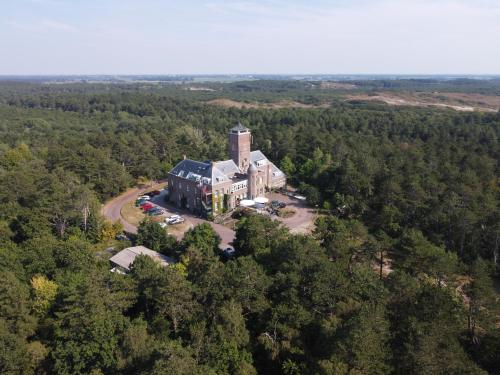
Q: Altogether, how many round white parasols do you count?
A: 2